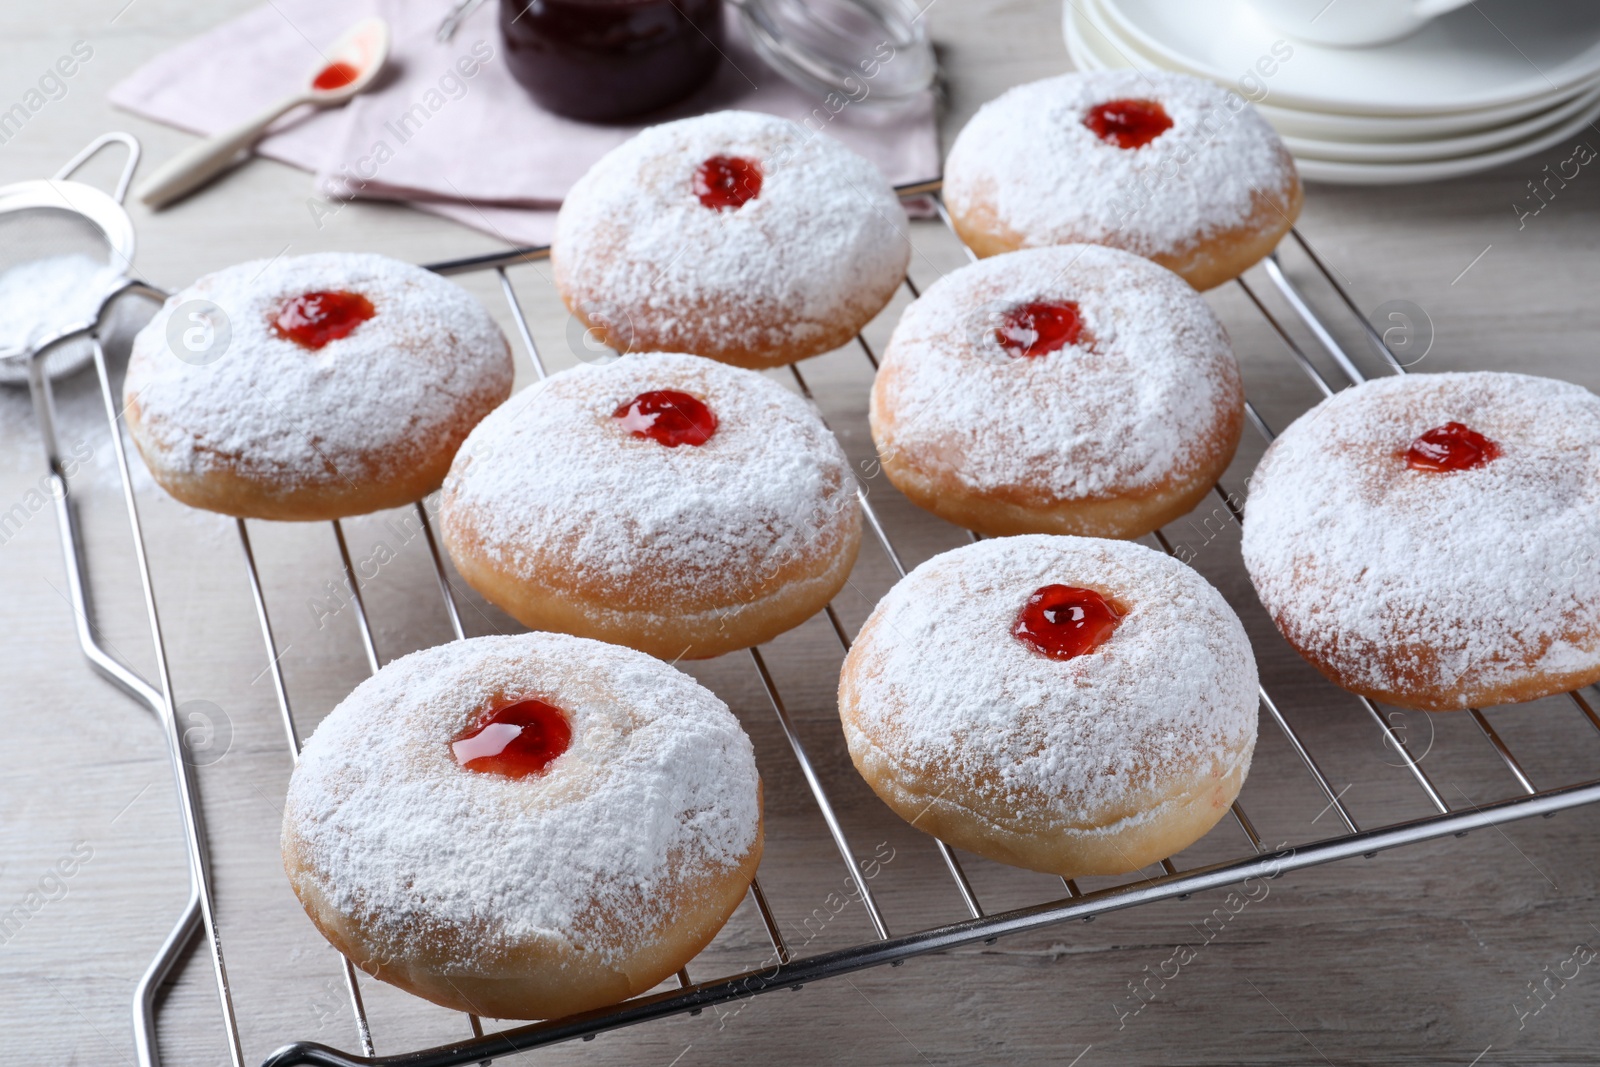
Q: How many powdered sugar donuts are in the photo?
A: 8